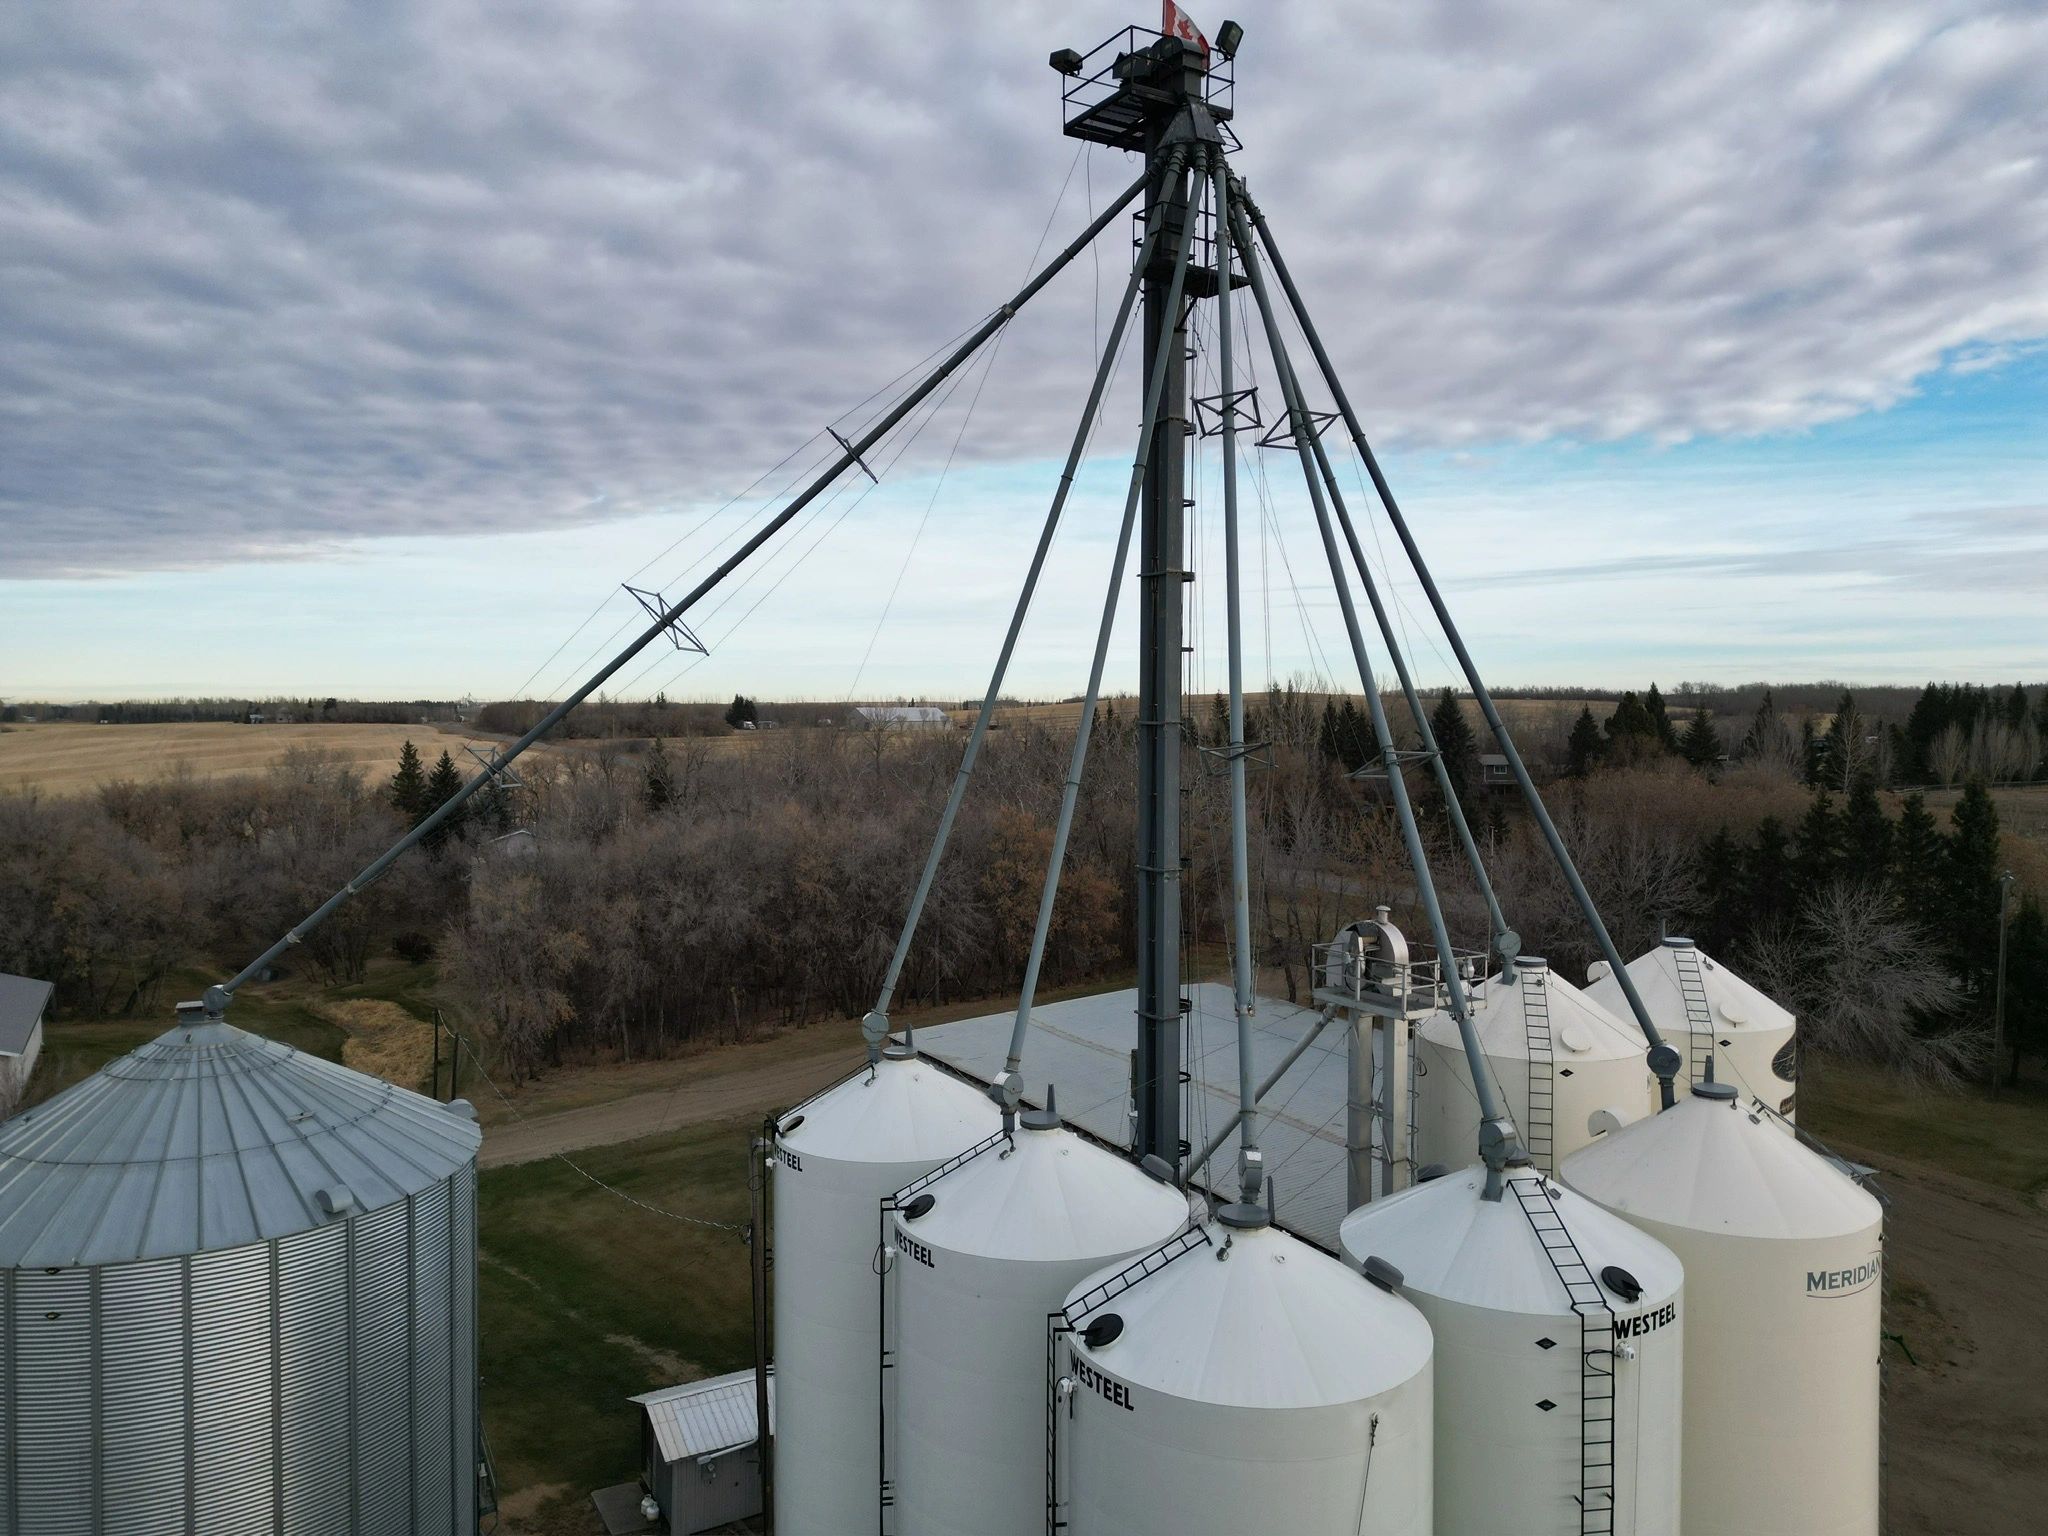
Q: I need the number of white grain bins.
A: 7